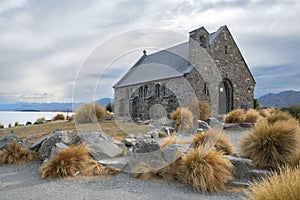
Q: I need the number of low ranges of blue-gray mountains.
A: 2